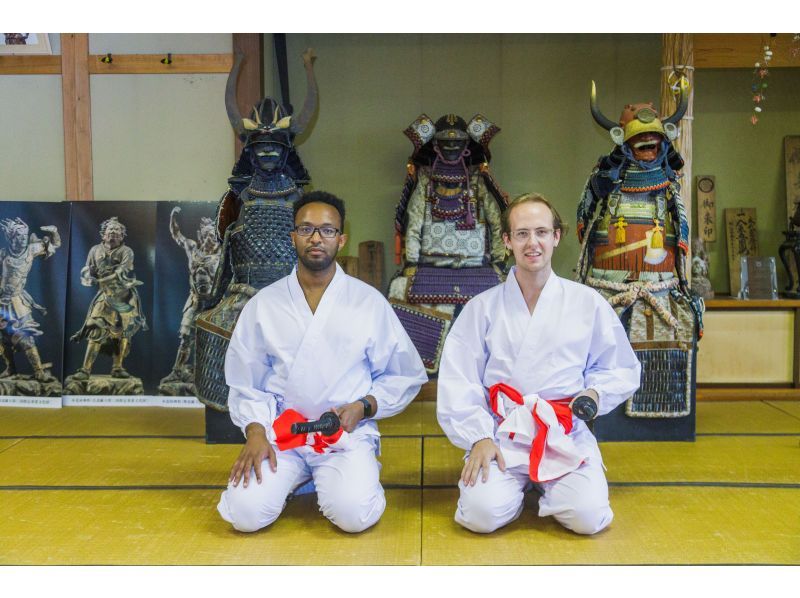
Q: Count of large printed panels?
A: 3